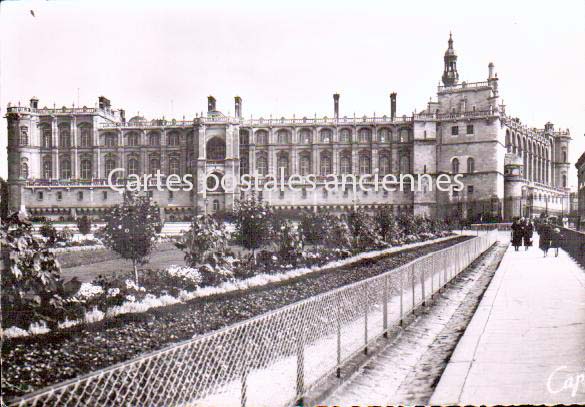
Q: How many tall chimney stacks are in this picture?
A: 4